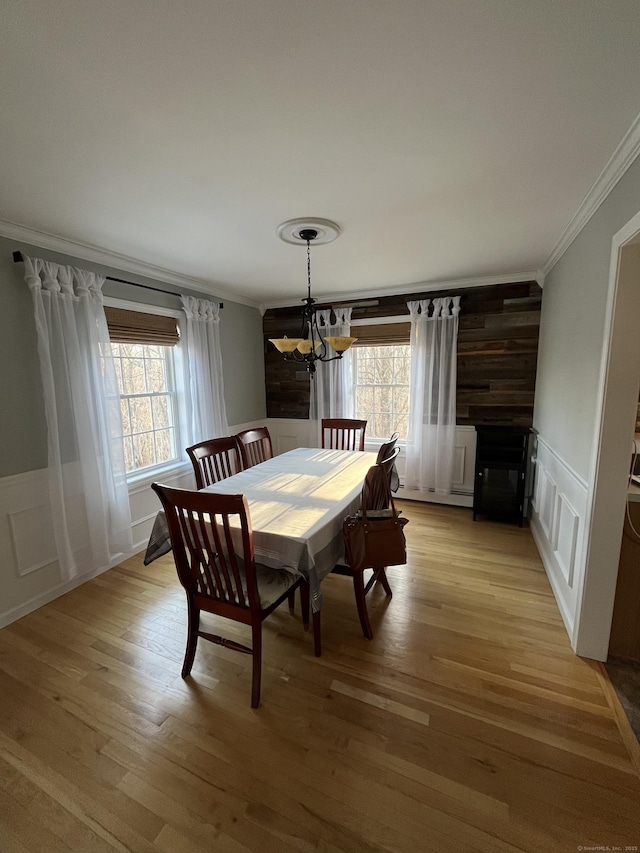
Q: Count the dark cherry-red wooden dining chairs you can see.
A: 6